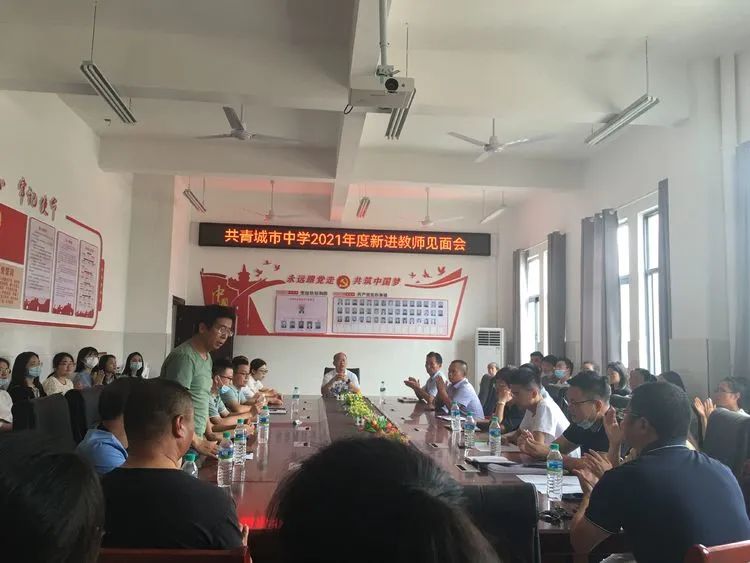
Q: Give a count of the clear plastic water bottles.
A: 10